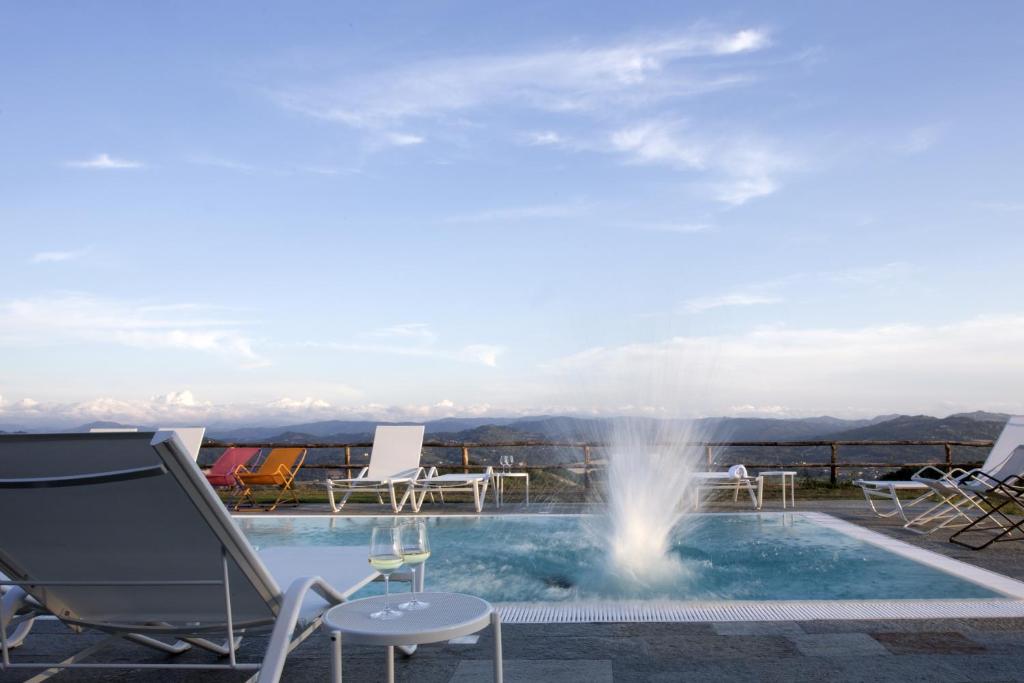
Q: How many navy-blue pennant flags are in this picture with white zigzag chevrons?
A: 0